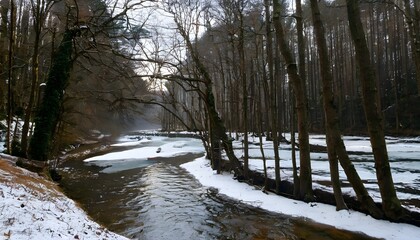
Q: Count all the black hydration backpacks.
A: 0